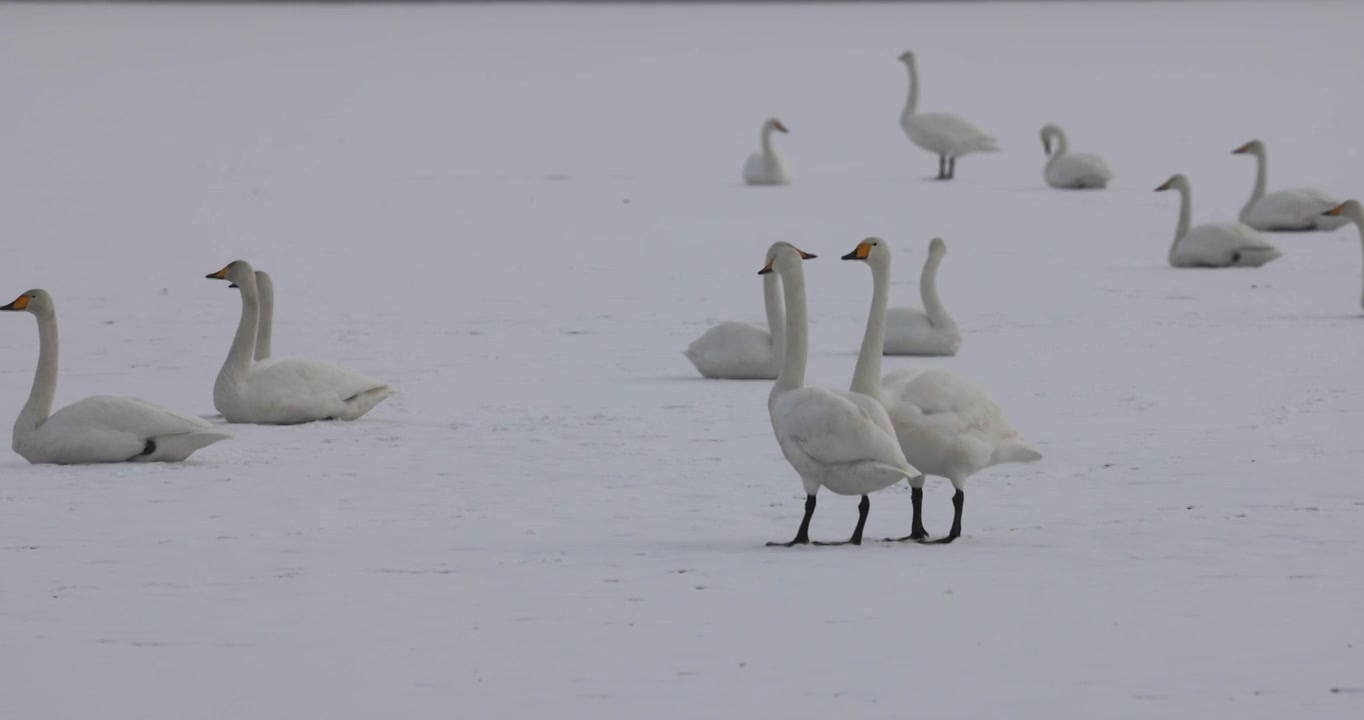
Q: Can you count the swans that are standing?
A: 3